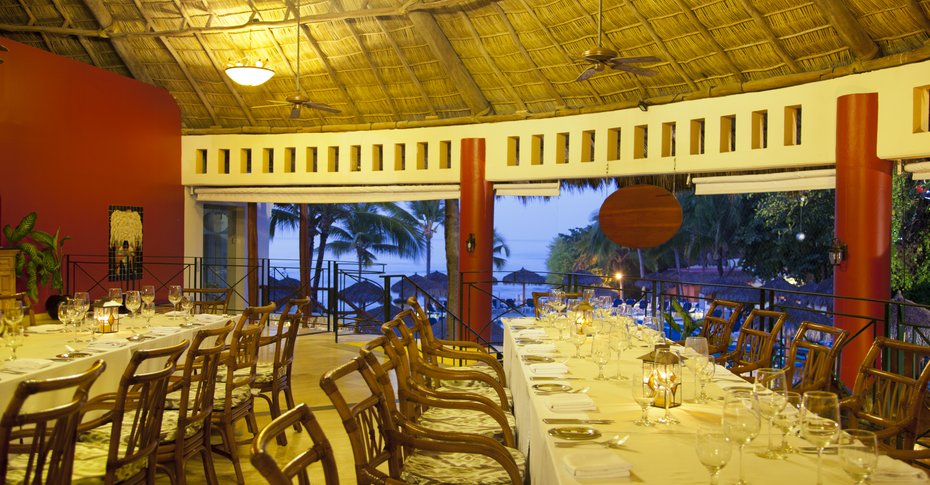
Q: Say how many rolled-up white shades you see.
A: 4